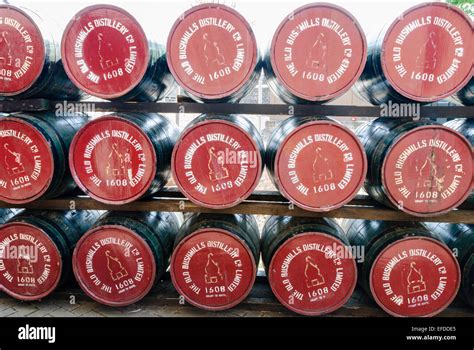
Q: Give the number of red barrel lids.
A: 15